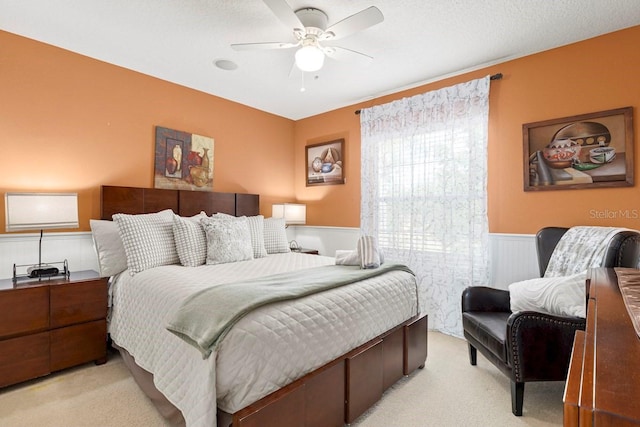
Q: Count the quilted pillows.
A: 4